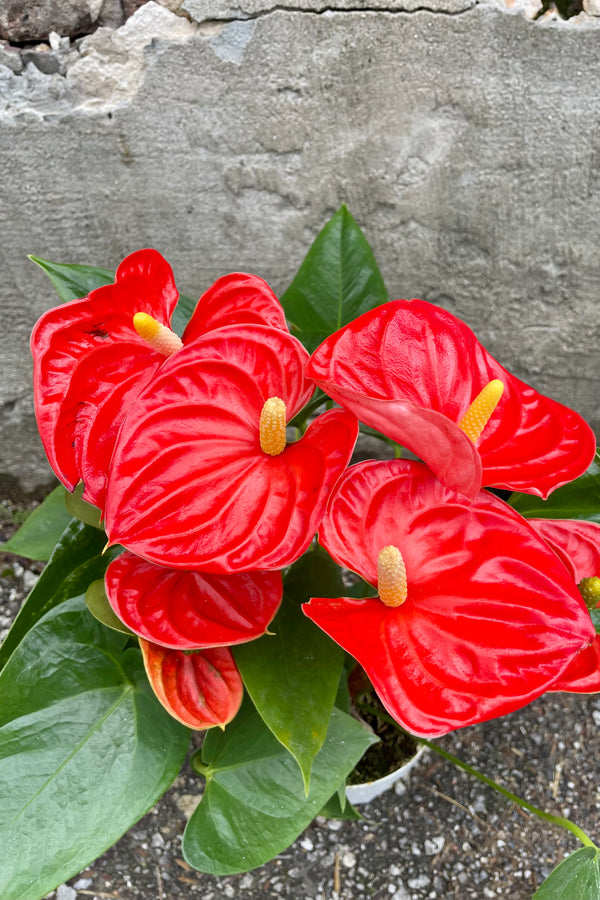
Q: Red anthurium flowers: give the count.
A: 7